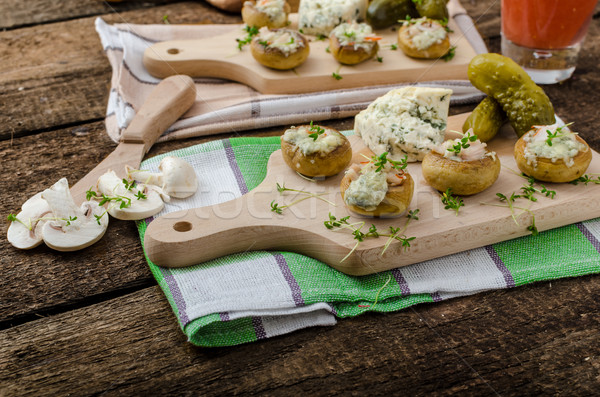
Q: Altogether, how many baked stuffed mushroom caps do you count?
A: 8